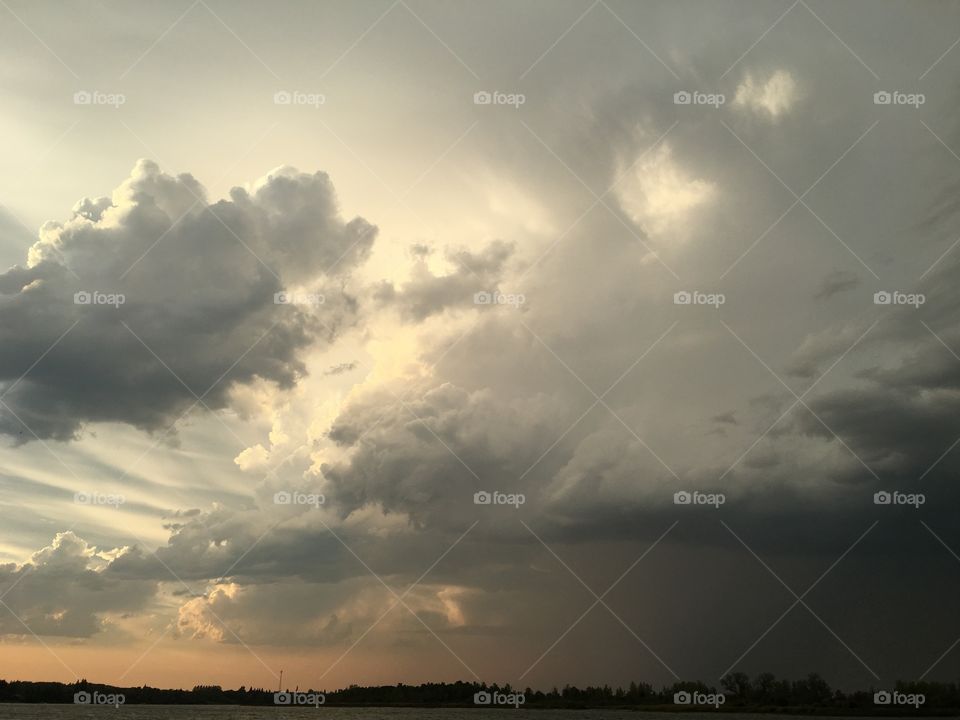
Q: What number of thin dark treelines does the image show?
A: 1